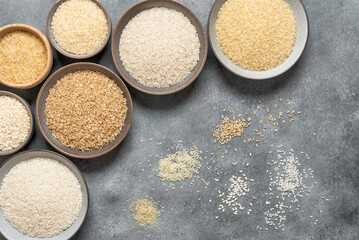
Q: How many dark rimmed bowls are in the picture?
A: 6